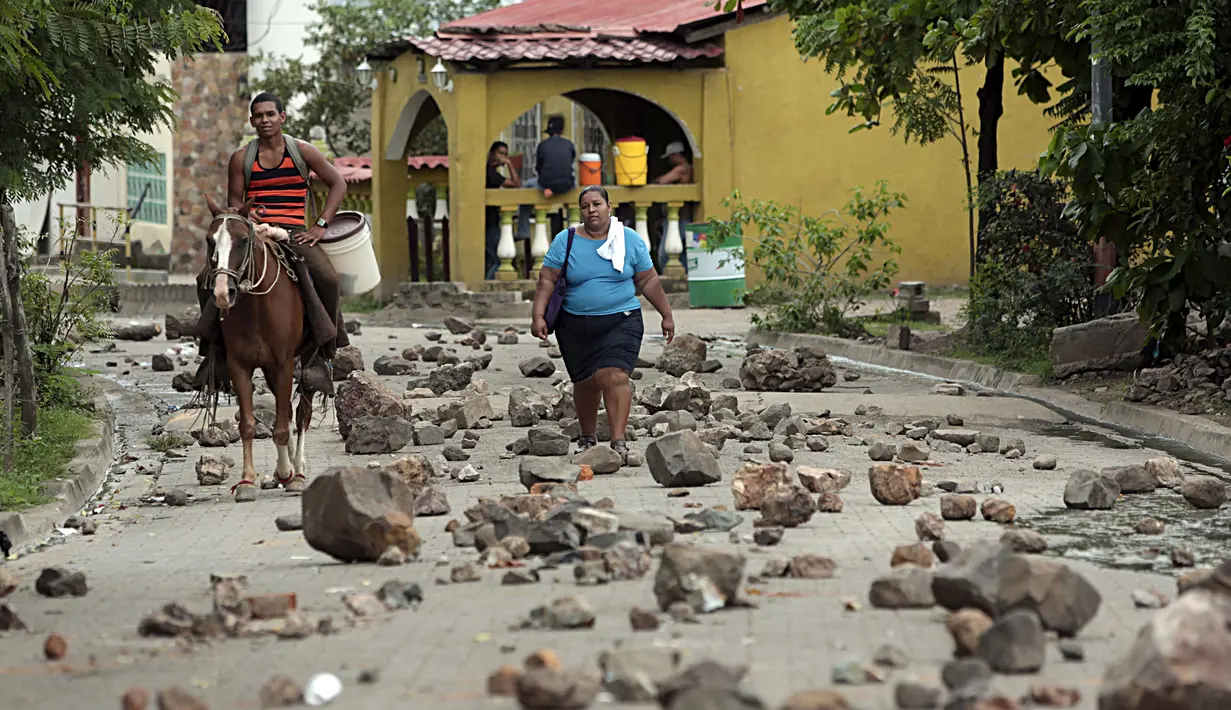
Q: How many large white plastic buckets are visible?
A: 1